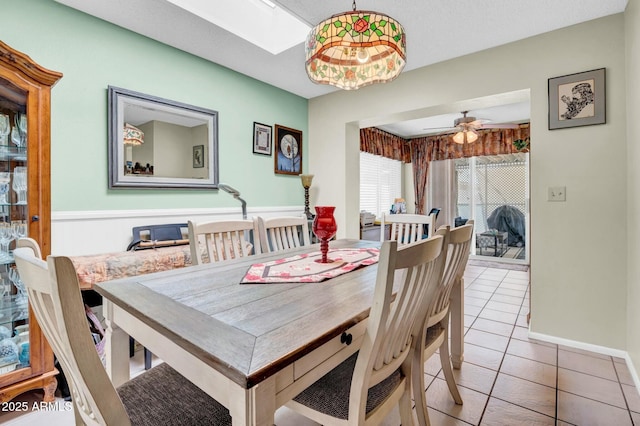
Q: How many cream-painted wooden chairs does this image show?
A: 6